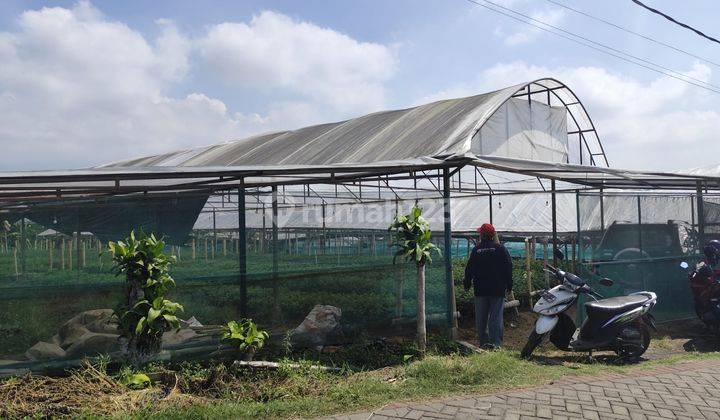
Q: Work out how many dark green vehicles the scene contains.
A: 1